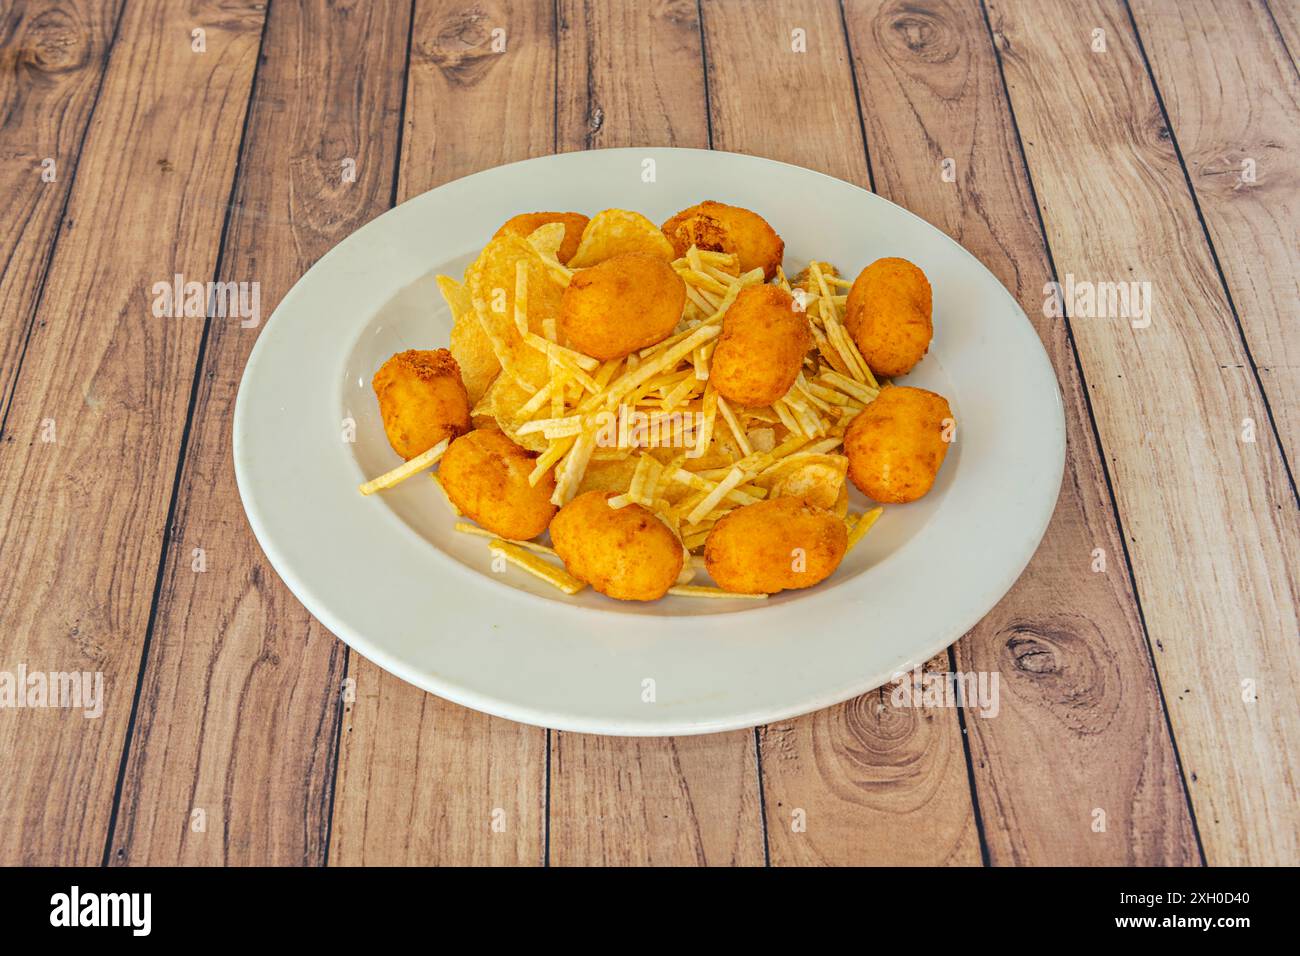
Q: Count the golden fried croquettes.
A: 10